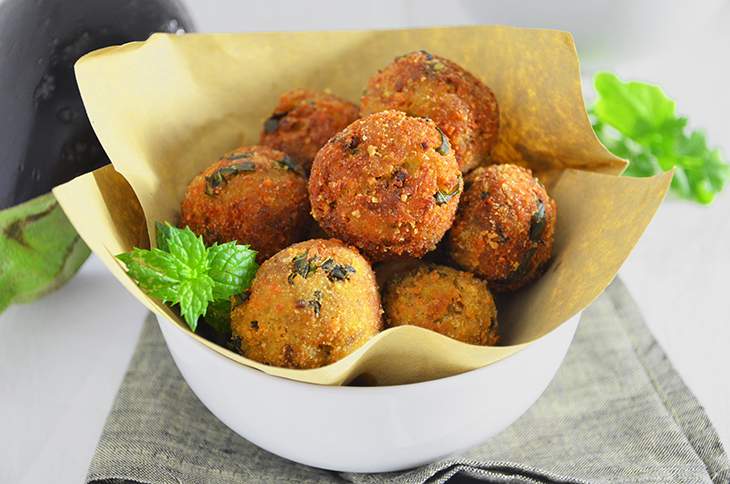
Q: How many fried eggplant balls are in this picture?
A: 7